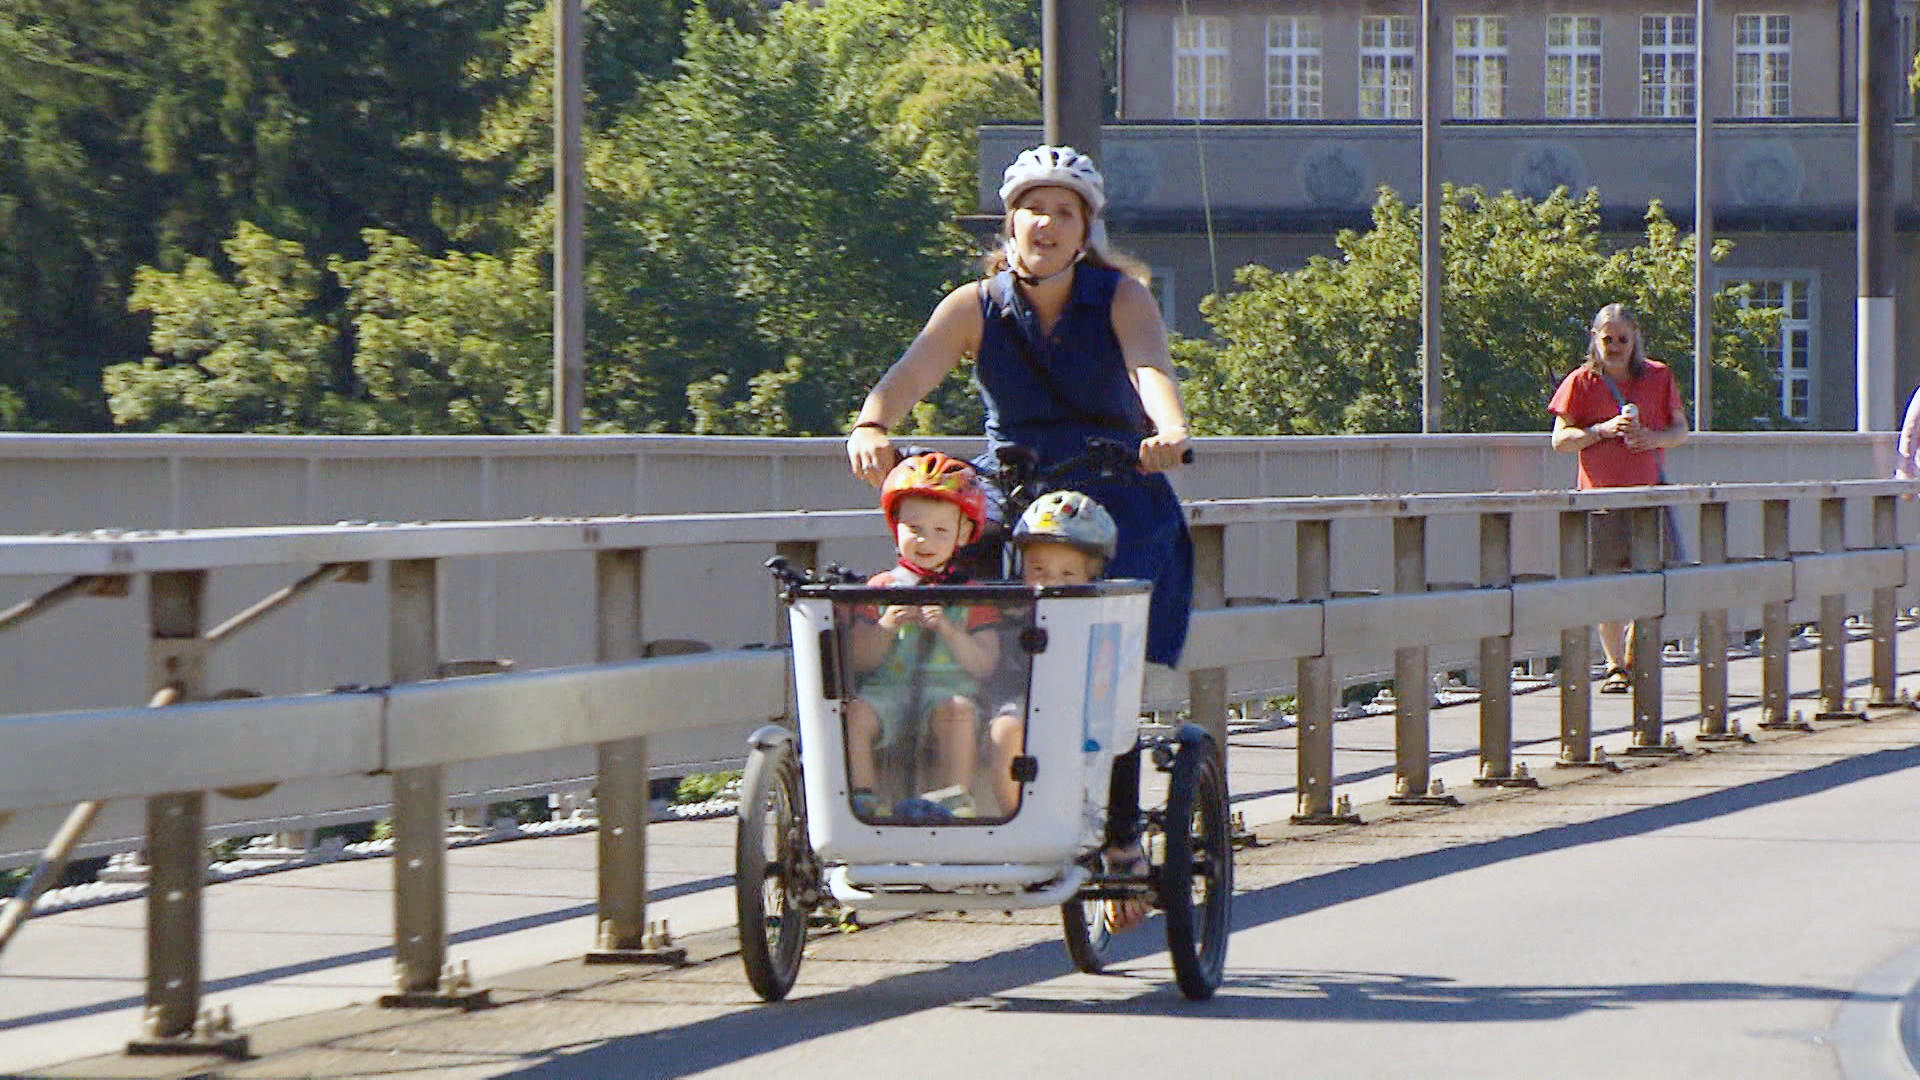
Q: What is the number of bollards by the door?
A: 0